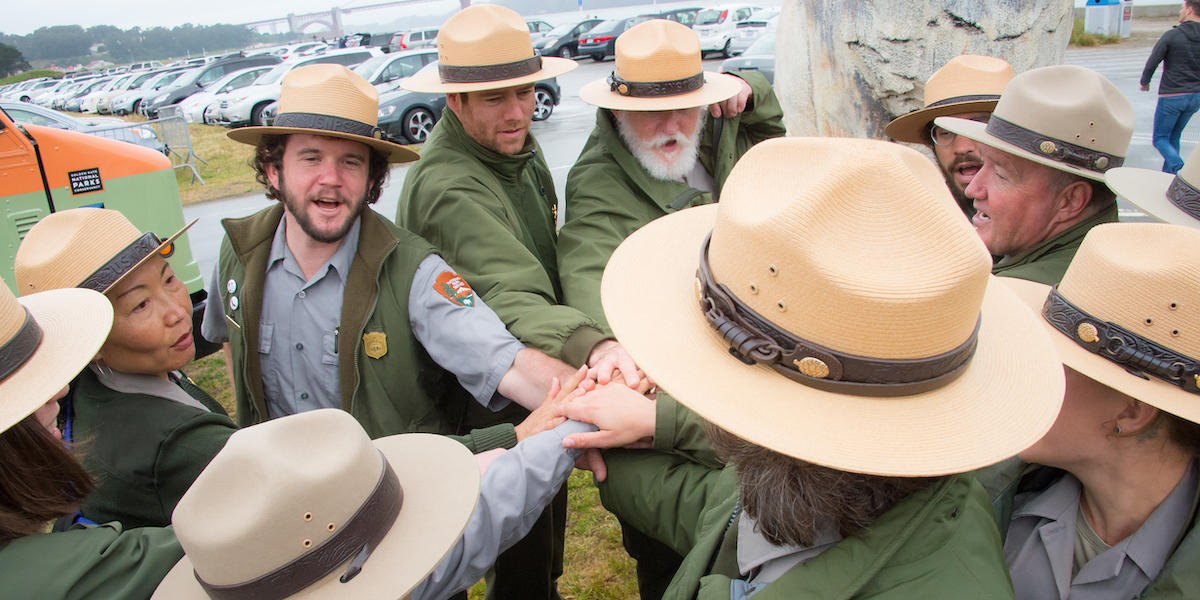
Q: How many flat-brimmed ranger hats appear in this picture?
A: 11